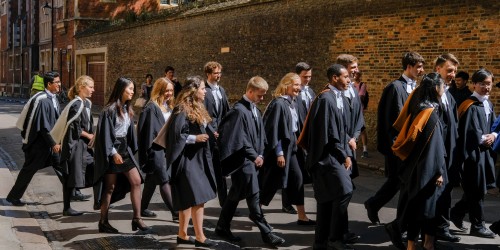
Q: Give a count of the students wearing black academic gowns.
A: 15